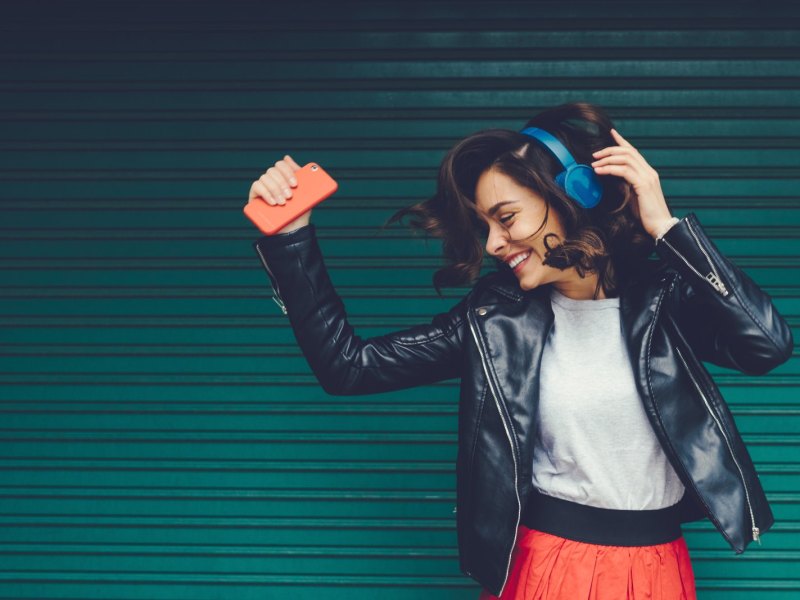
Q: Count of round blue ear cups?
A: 1